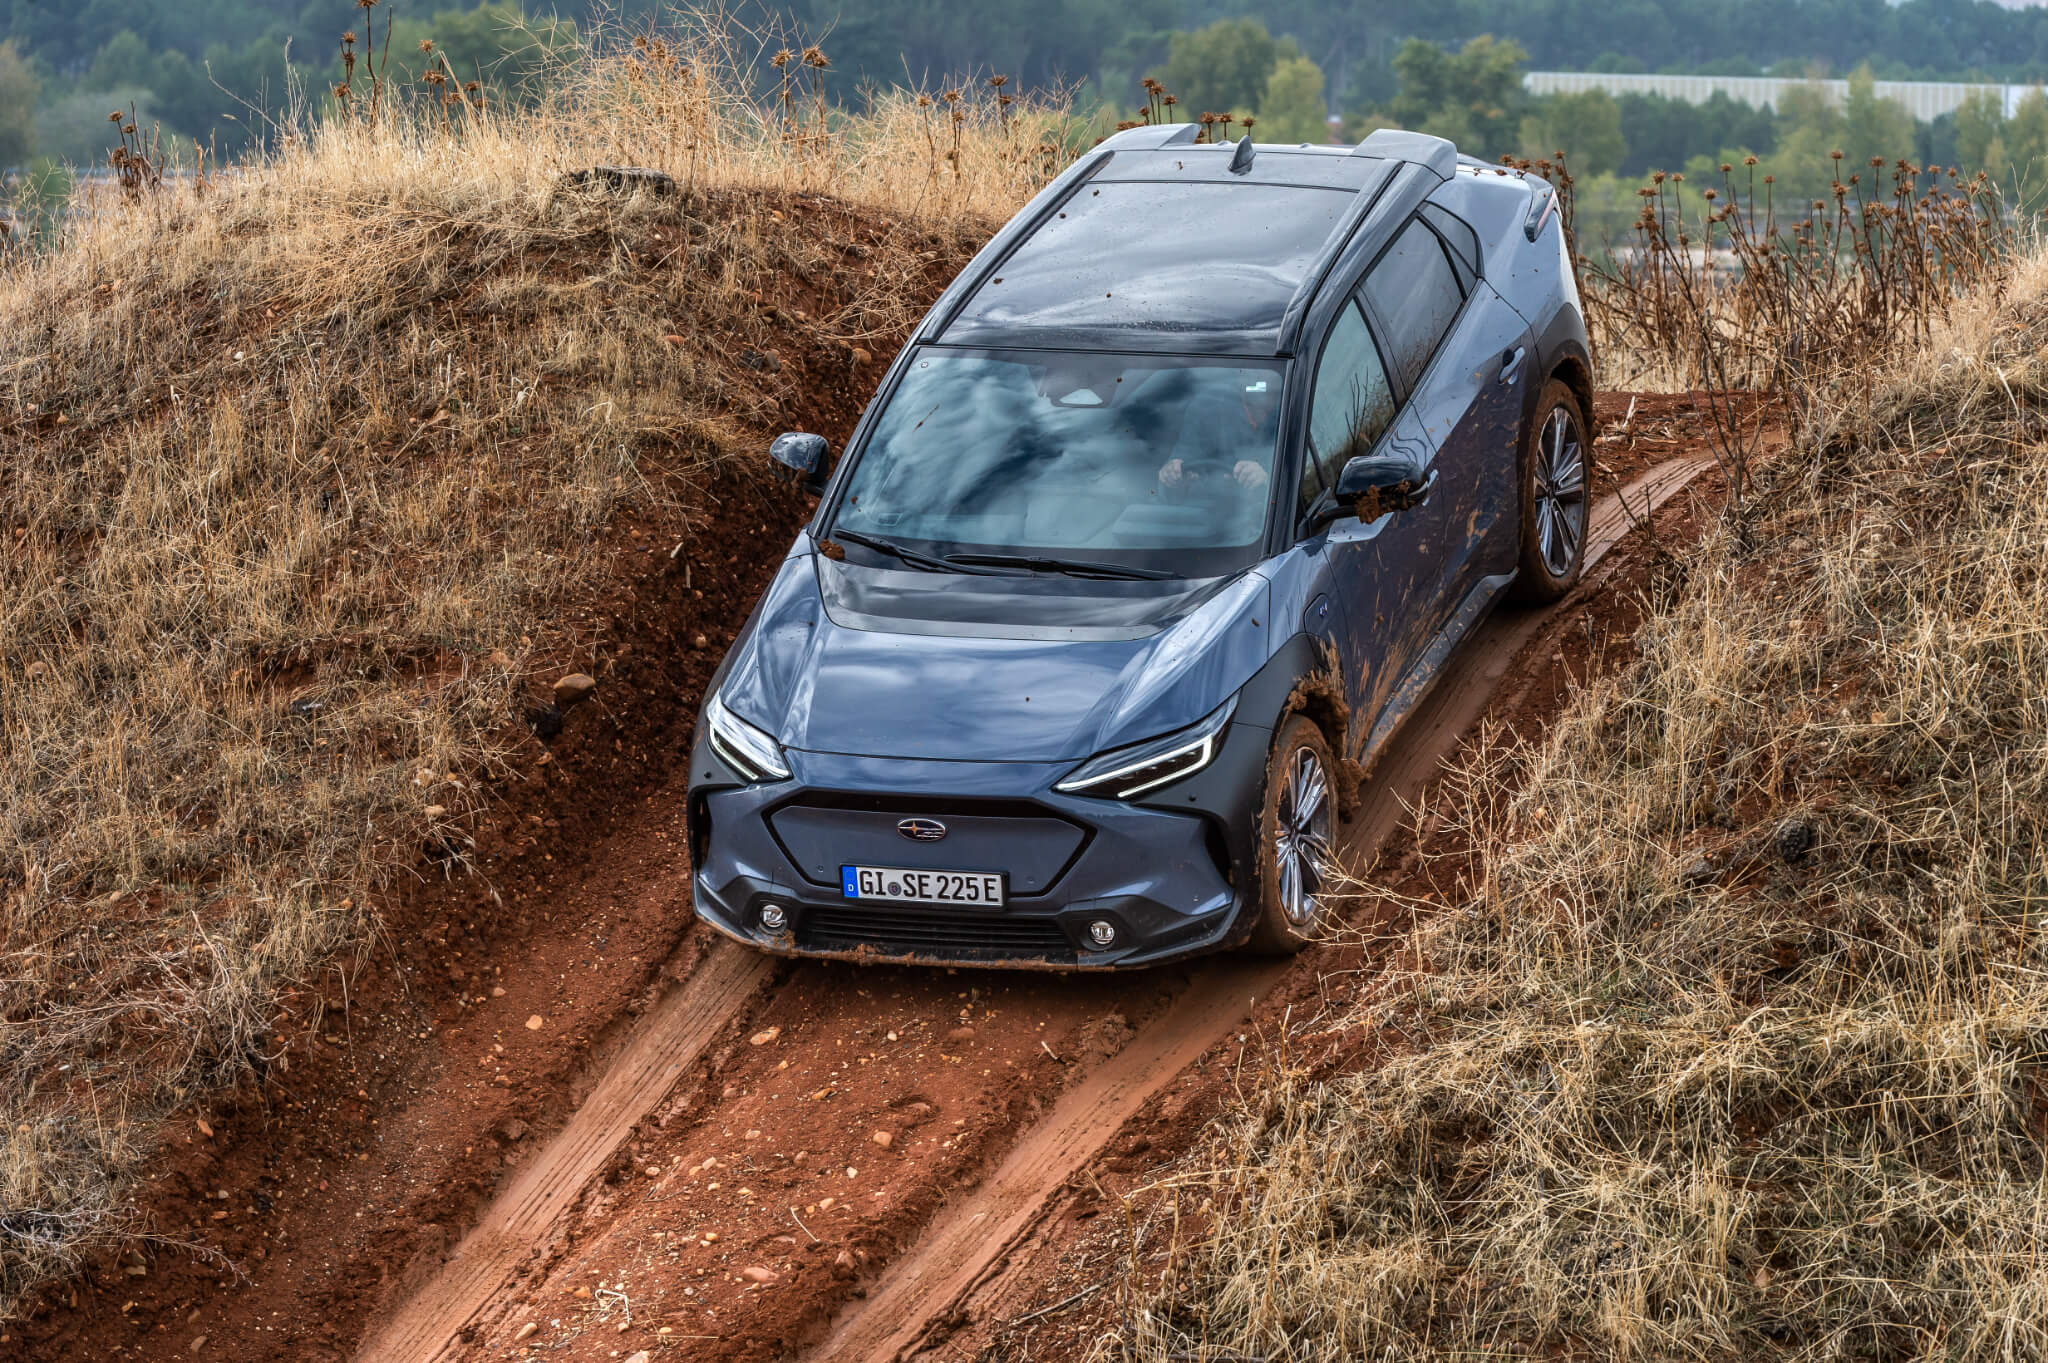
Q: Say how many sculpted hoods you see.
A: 1